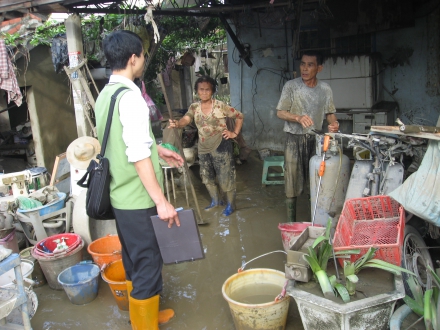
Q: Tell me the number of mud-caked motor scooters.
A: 1